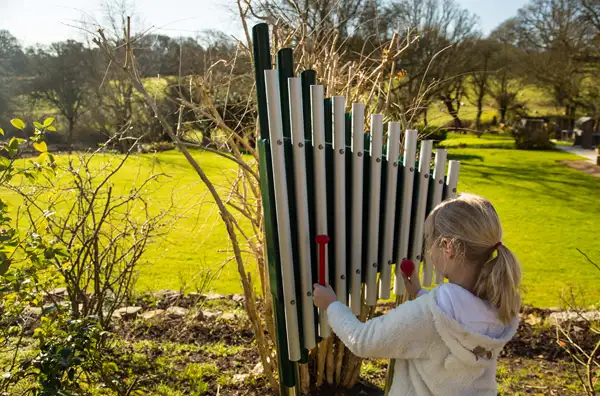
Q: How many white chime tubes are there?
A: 11